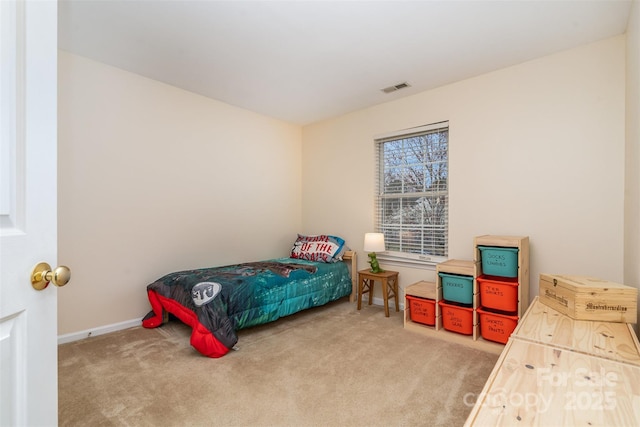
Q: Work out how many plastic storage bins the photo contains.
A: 6